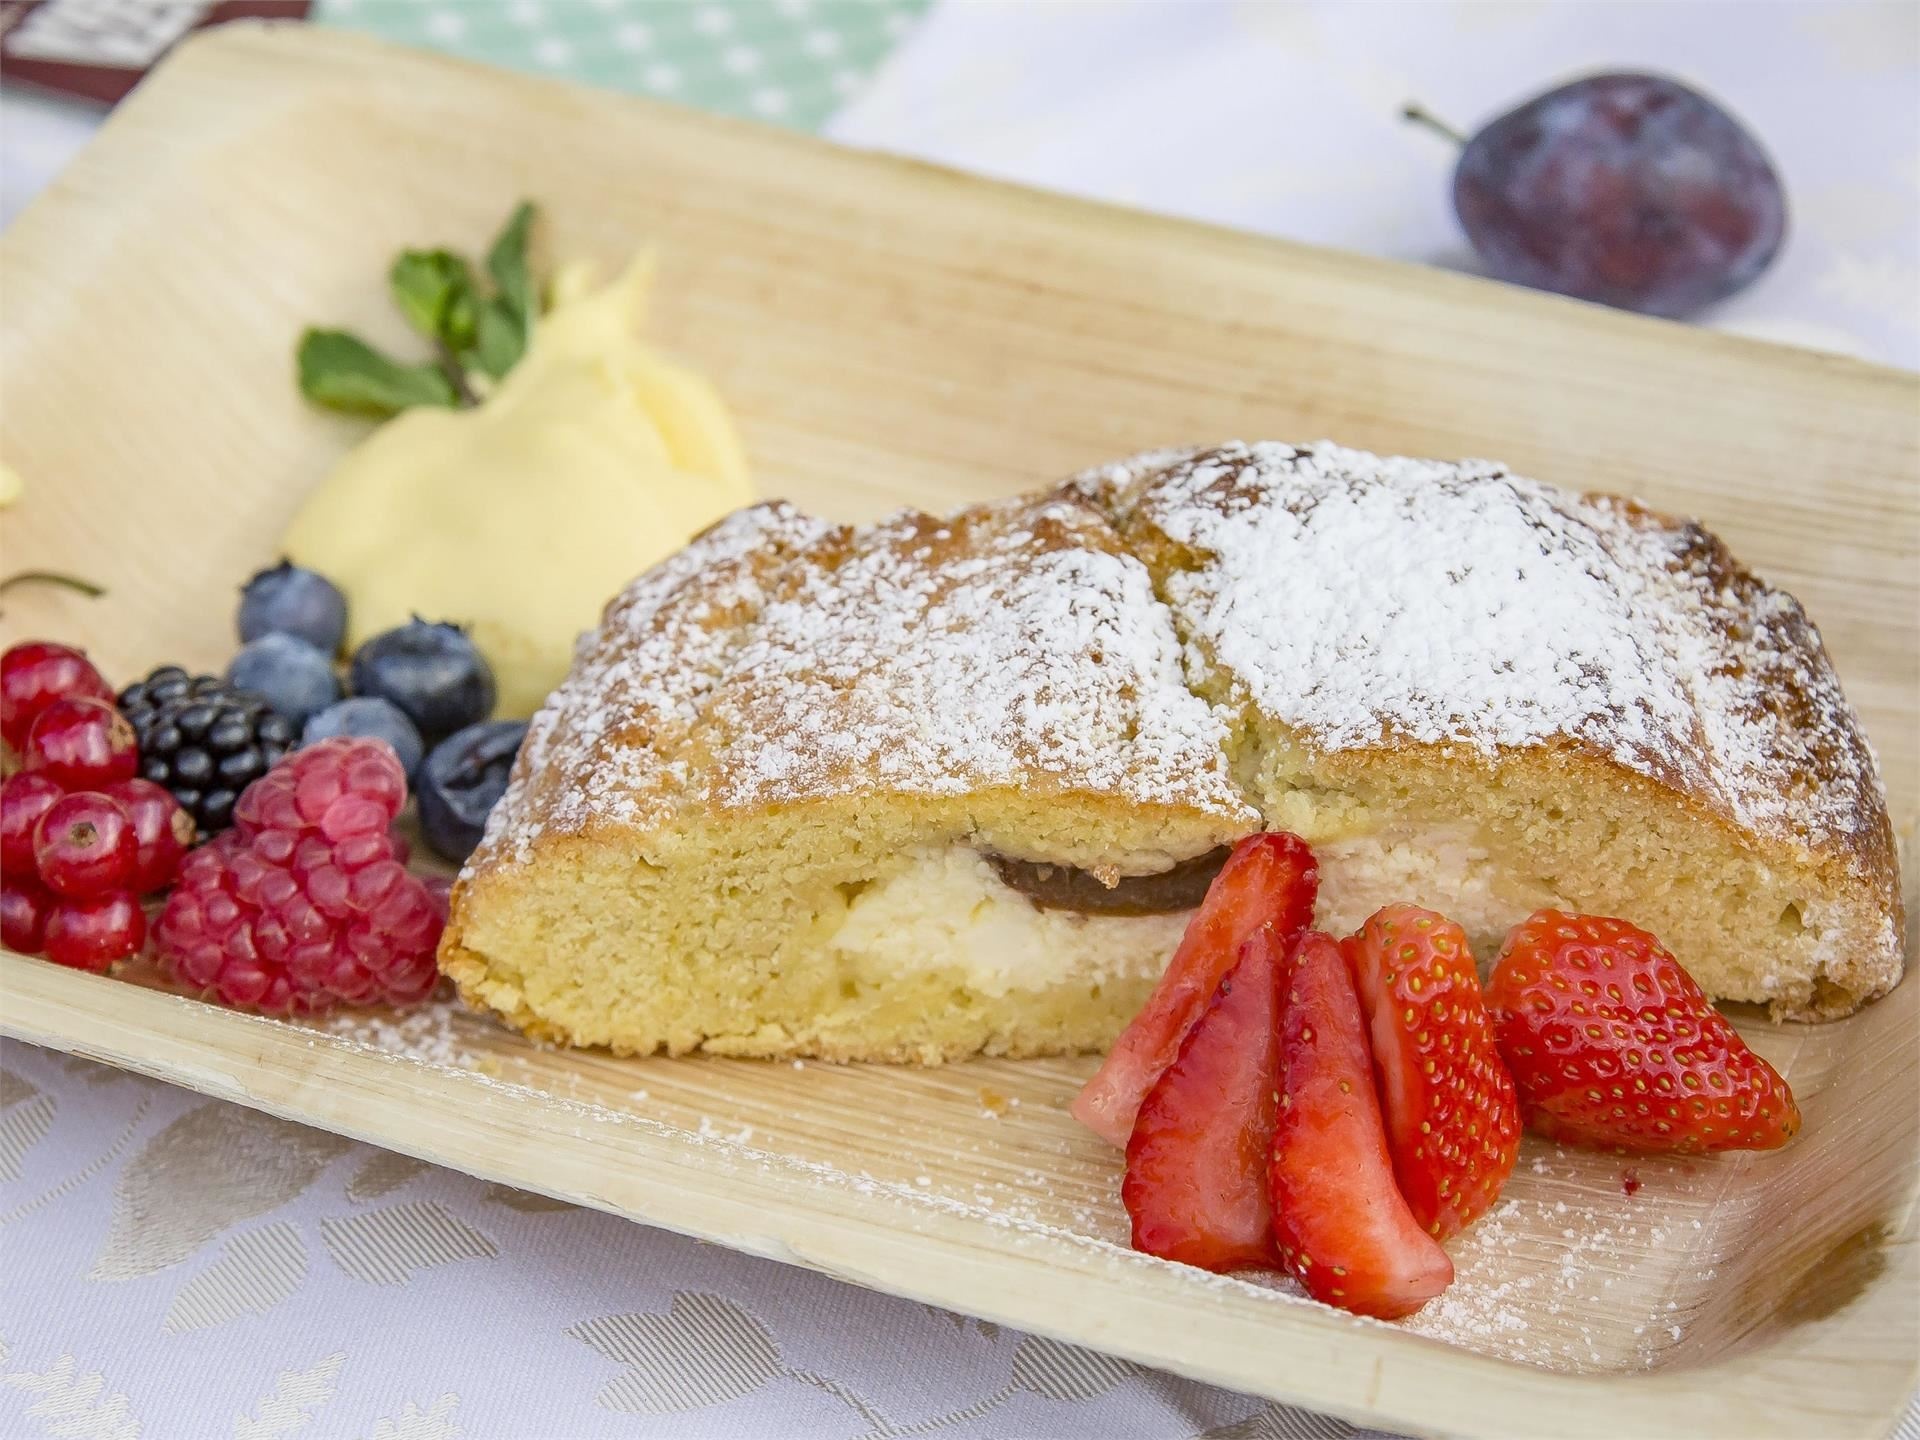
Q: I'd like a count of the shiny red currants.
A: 7